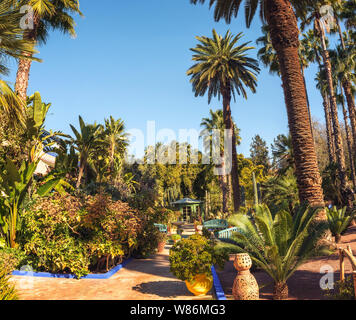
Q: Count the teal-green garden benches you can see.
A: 3